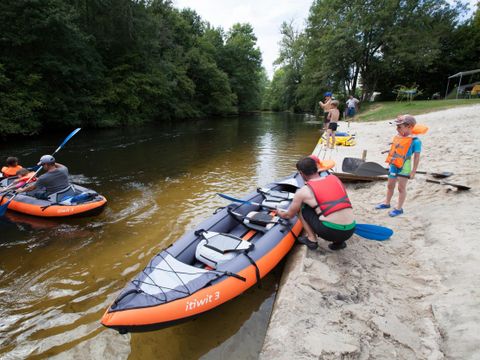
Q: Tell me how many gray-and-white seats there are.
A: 3